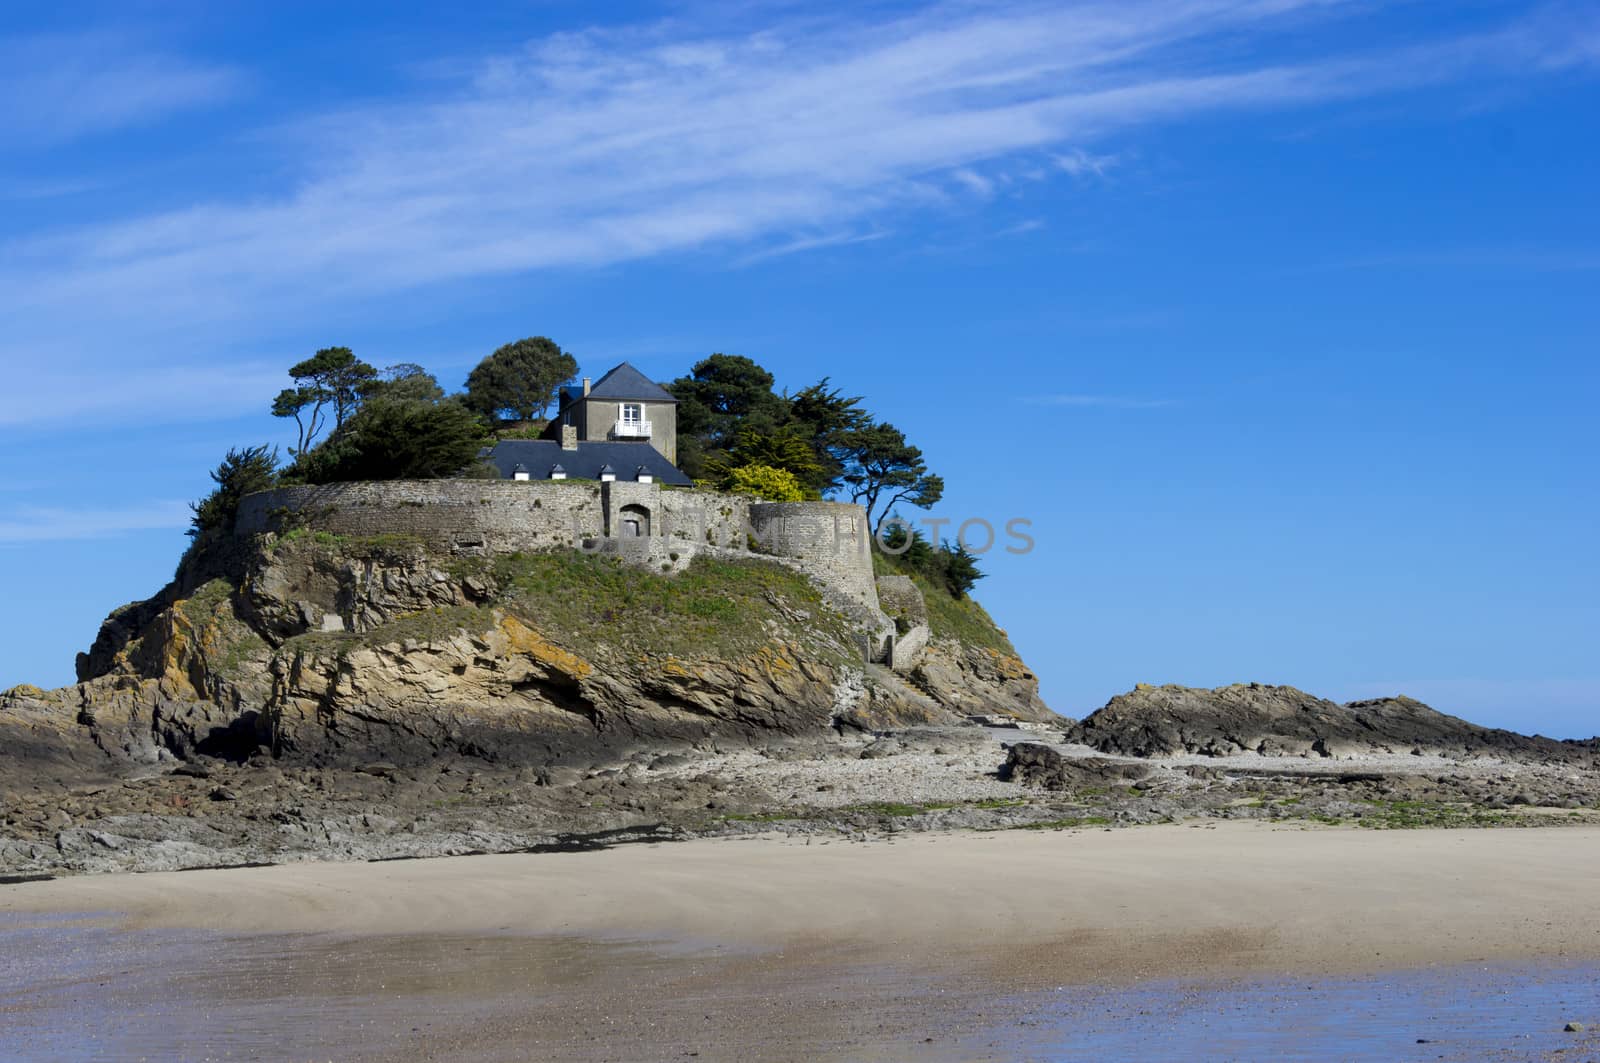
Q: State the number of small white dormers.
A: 4